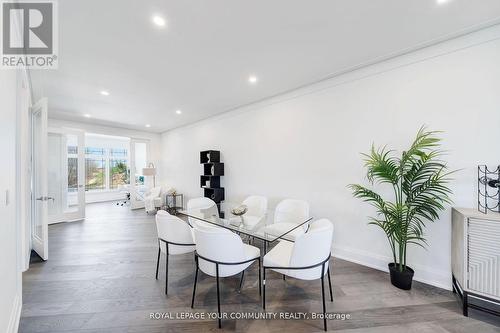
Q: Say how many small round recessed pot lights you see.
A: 7